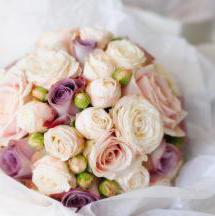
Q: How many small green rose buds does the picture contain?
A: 7